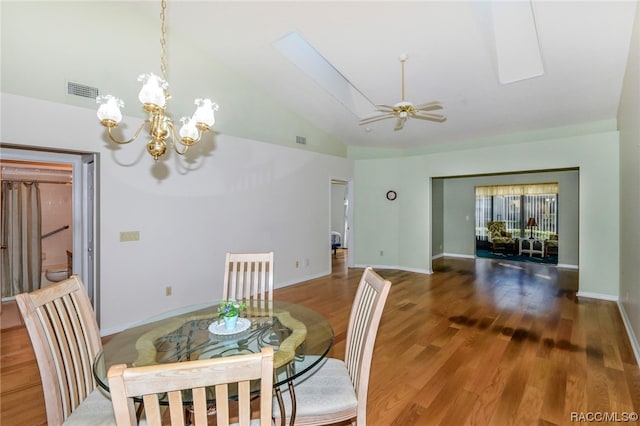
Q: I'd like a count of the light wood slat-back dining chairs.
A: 4